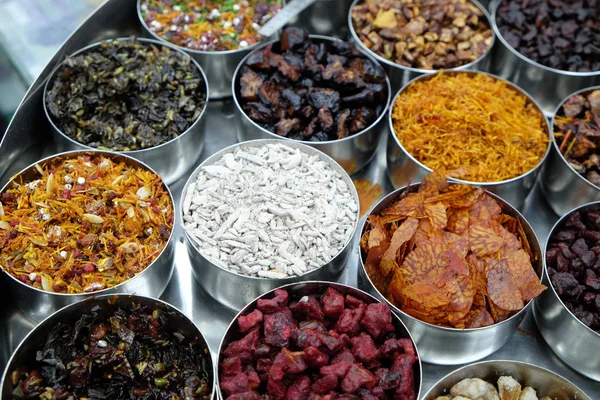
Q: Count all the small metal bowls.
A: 14